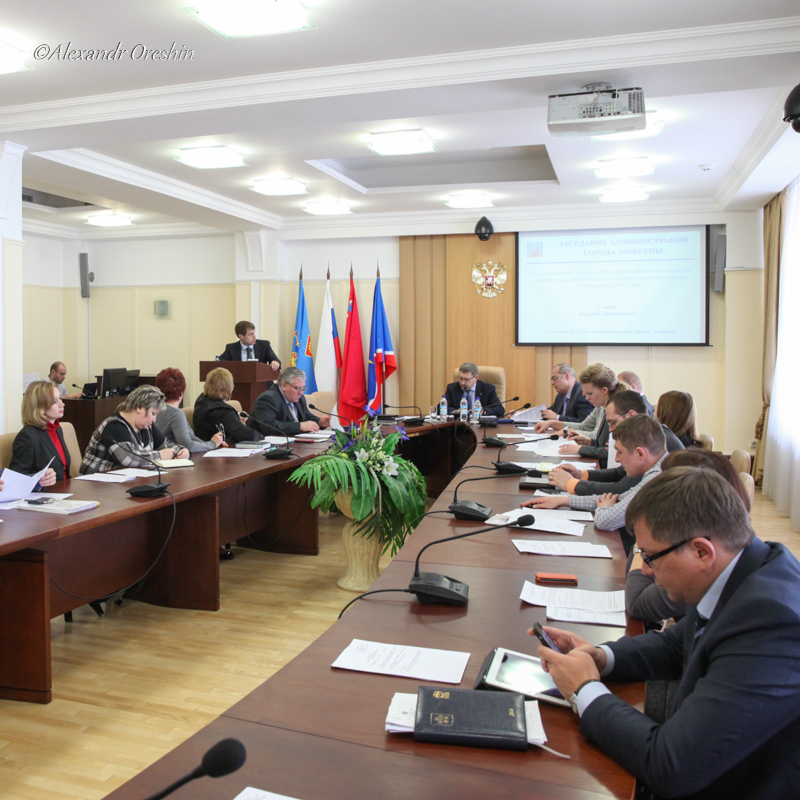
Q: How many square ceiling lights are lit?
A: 11